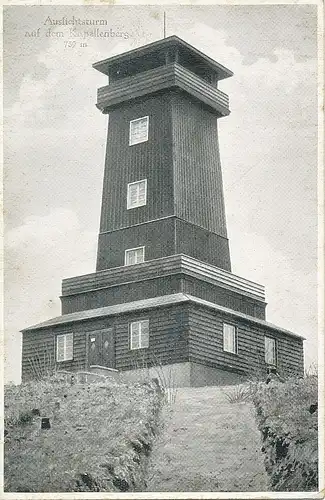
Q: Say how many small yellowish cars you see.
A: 0